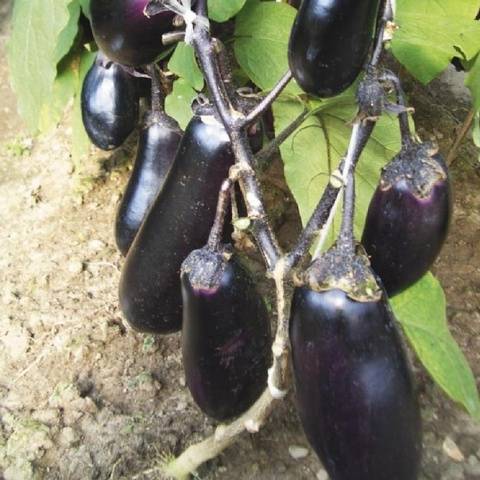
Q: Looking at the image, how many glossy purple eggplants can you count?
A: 8